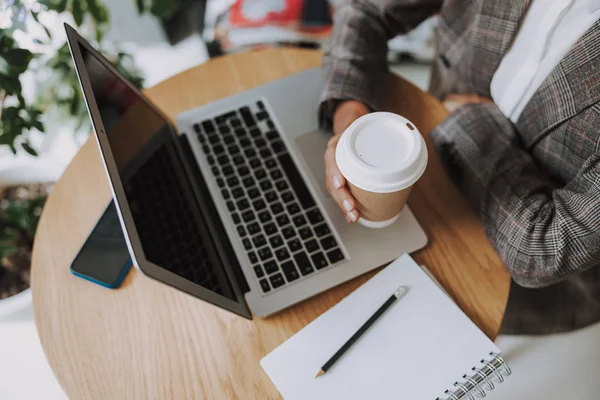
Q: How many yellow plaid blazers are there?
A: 0